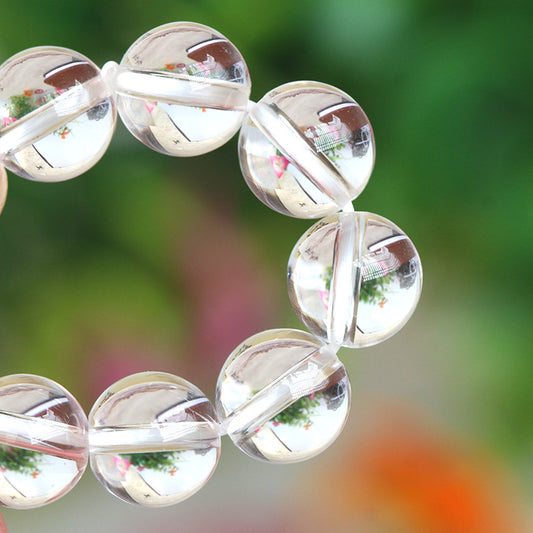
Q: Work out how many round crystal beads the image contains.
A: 7